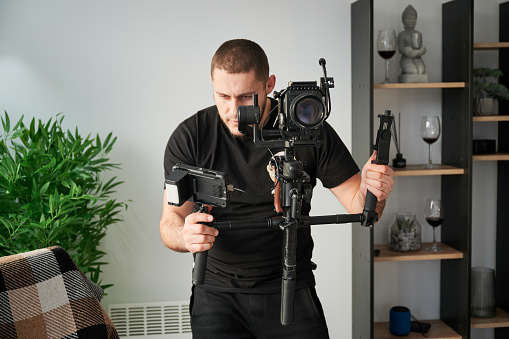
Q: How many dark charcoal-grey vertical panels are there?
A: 3